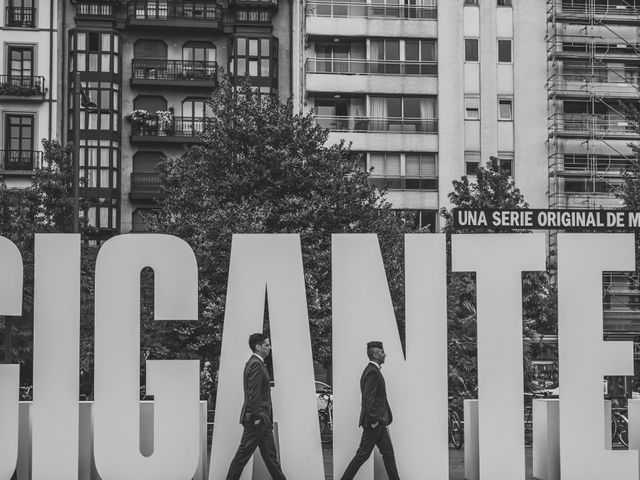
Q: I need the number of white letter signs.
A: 7